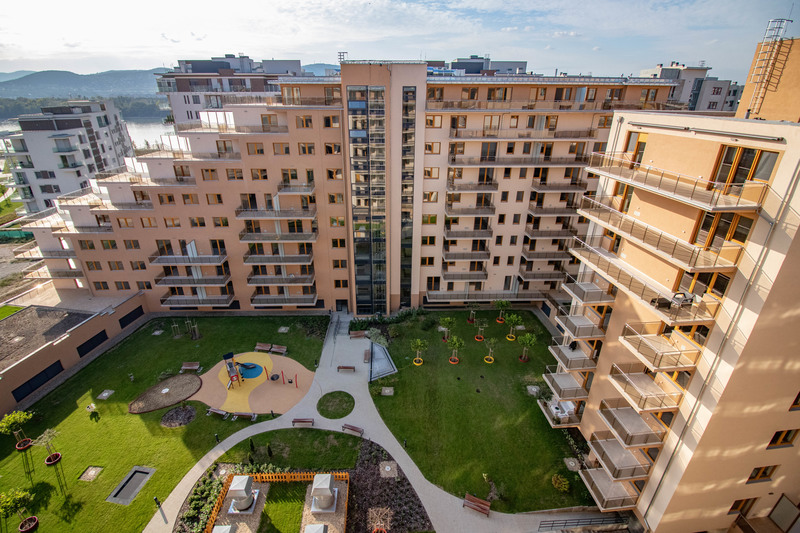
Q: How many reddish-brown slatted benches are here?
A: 11